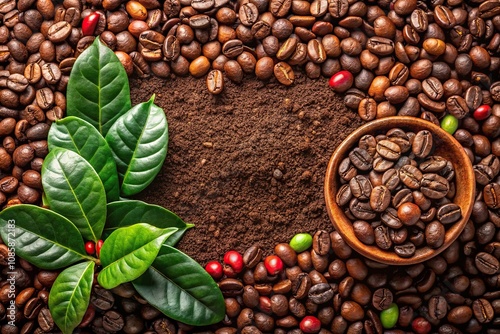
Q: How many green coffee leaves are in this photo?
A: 9